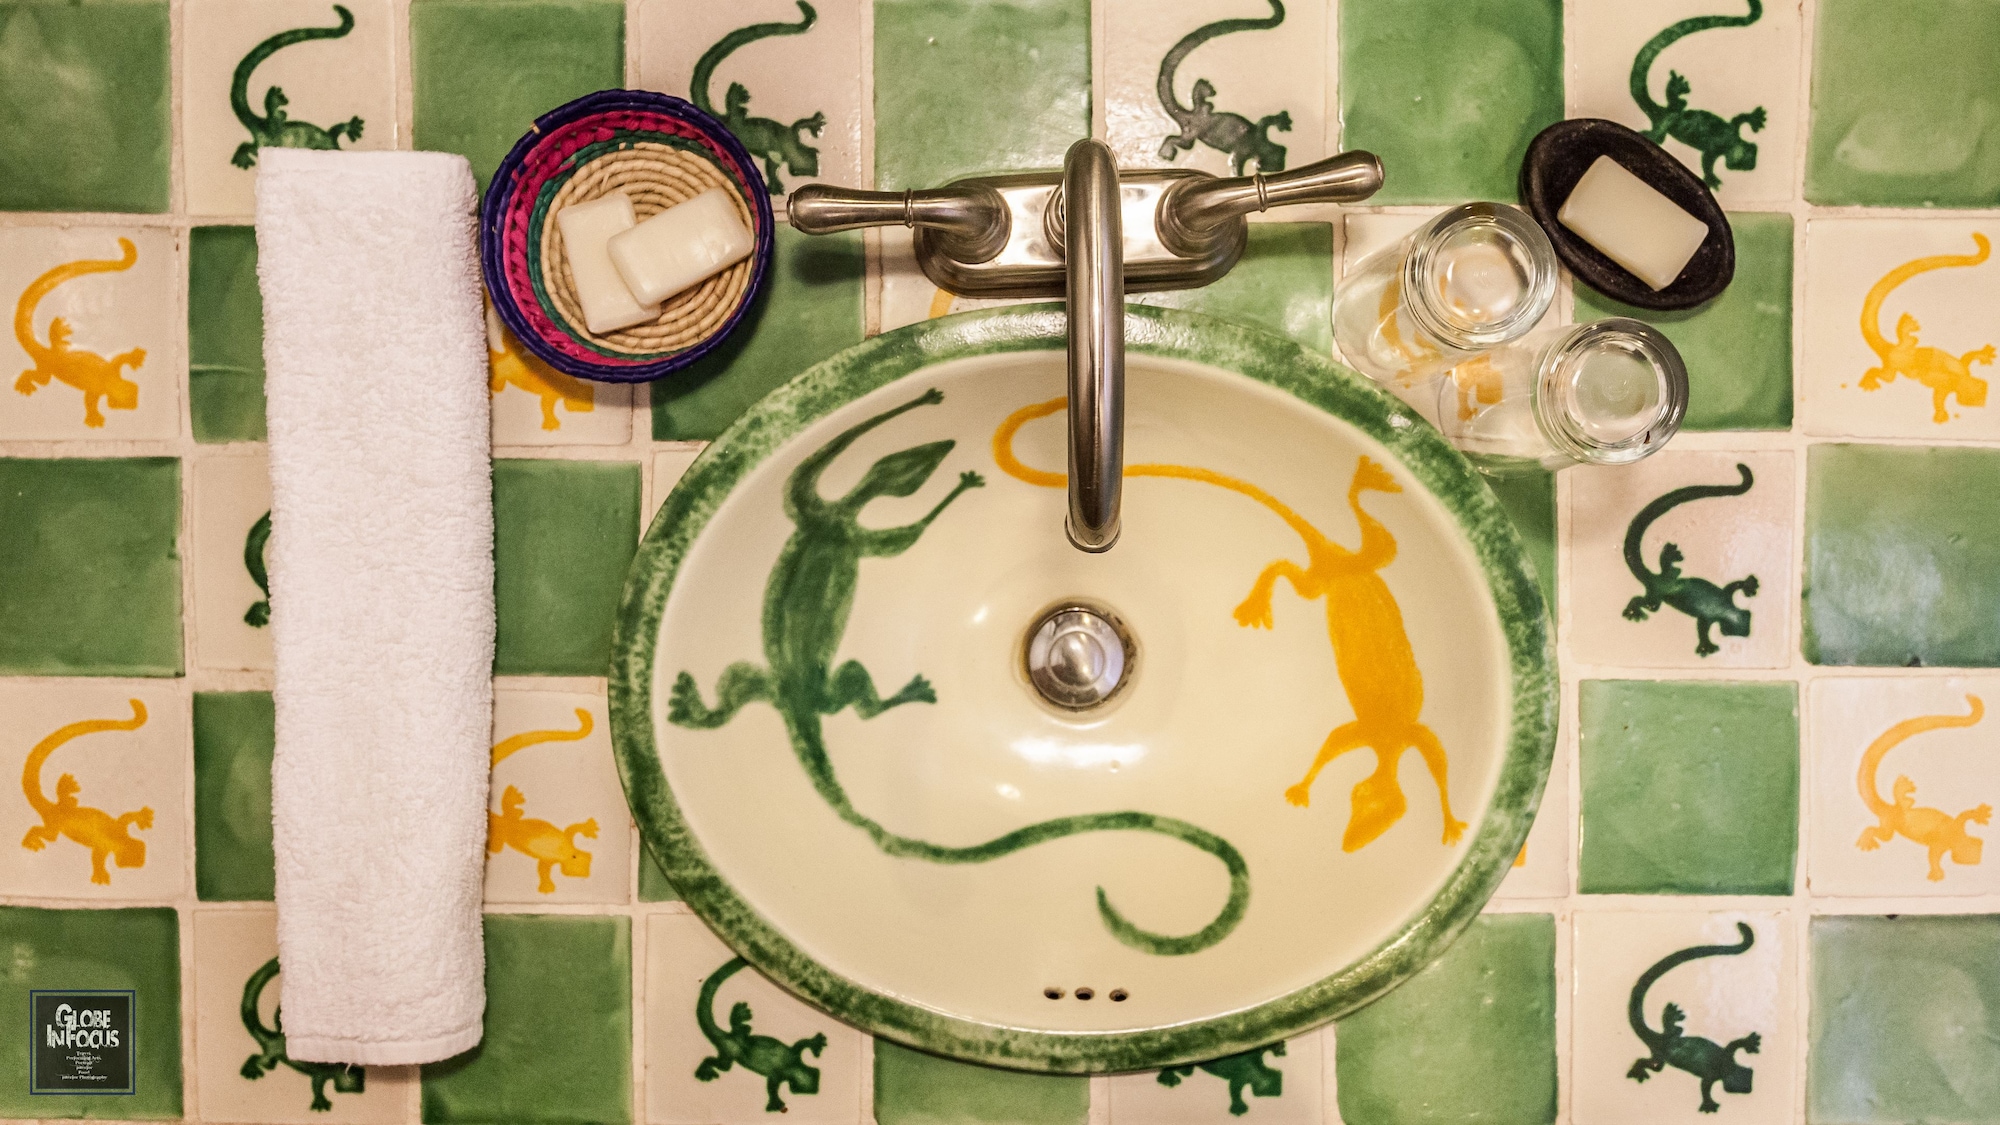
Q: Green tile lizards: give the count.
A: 10